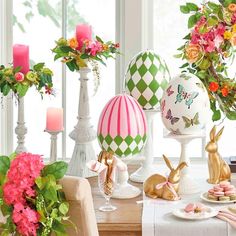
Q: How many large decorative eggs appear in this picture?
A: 3